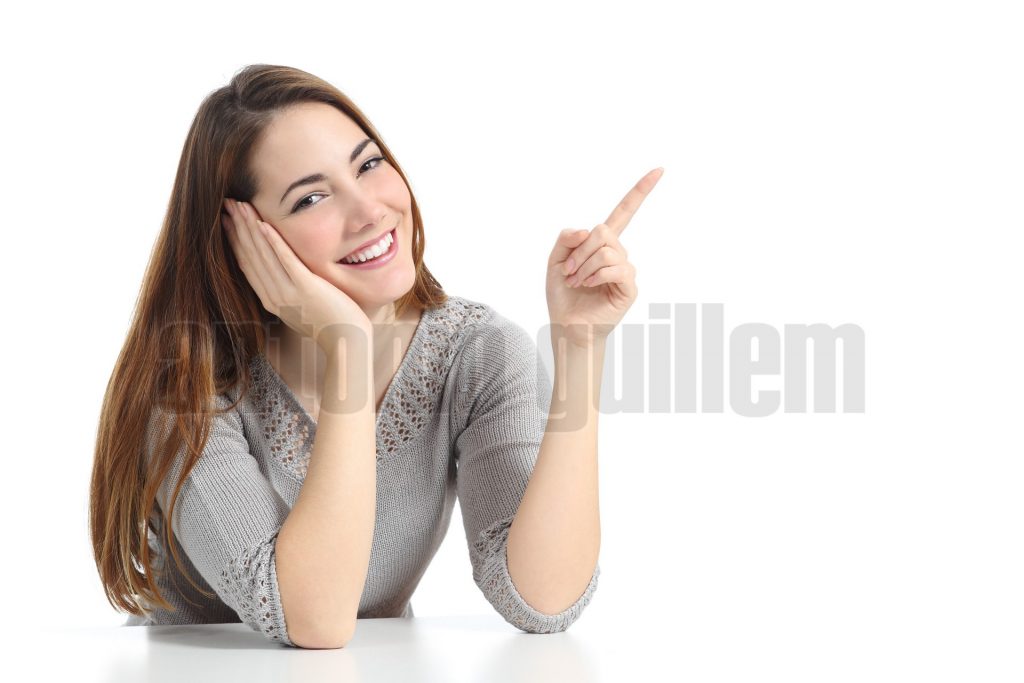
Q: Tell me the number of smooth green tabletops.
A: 0